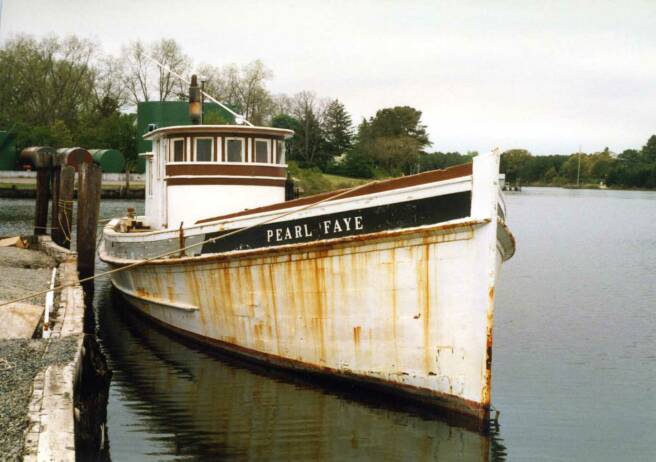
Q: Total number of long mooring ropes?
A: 1